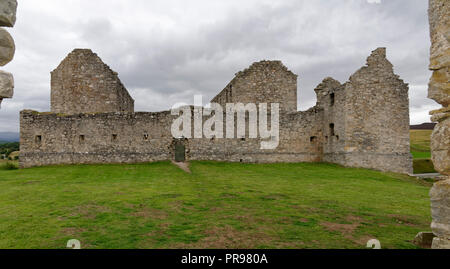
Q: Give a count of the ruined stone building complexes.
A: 1